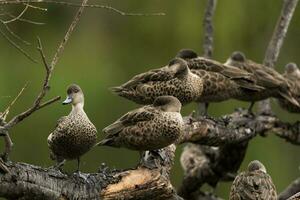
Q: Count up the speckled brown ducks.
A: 7